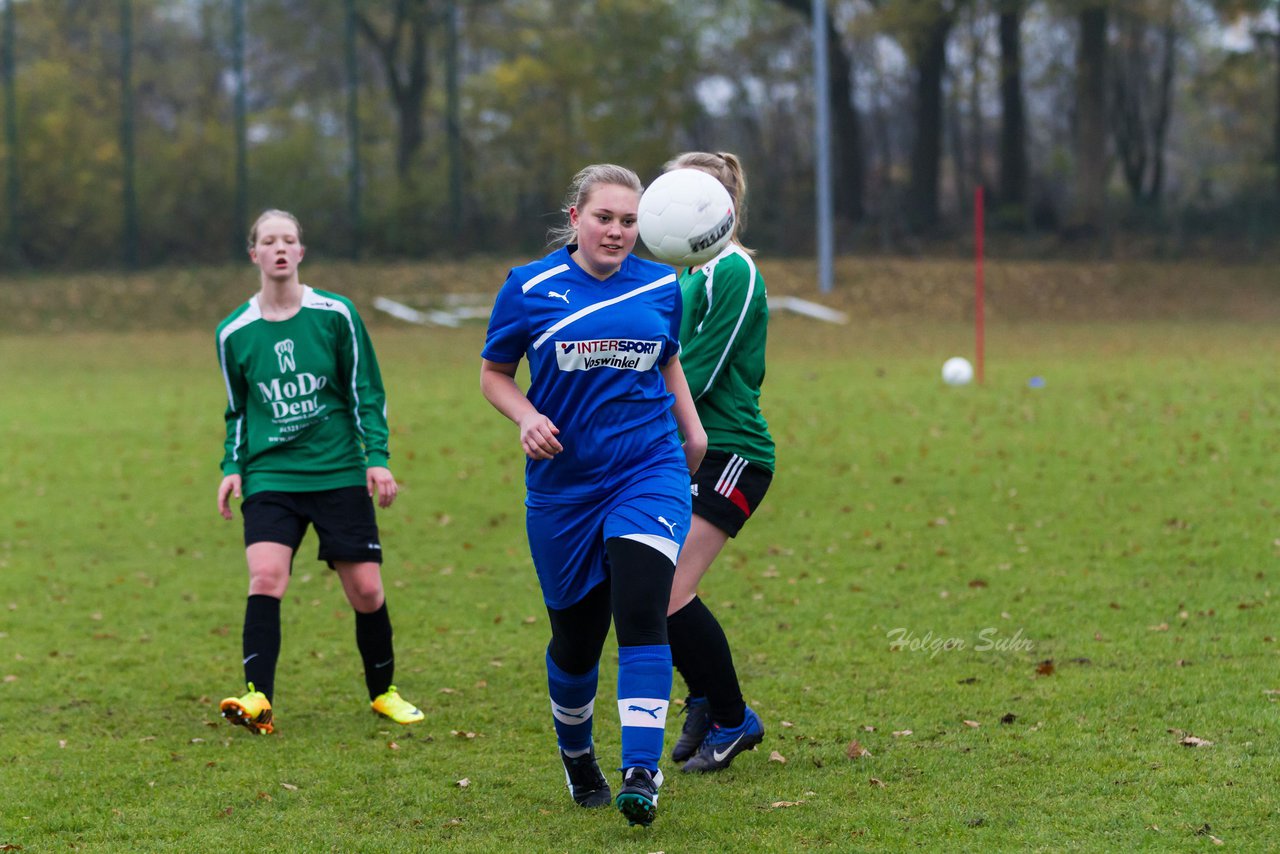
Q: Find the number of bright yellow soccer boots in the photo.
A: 2